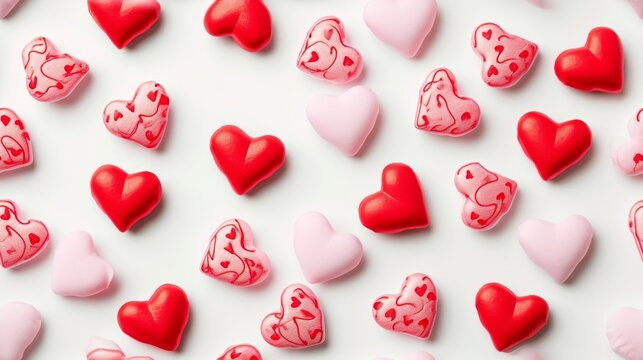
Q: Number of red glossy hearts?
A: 9